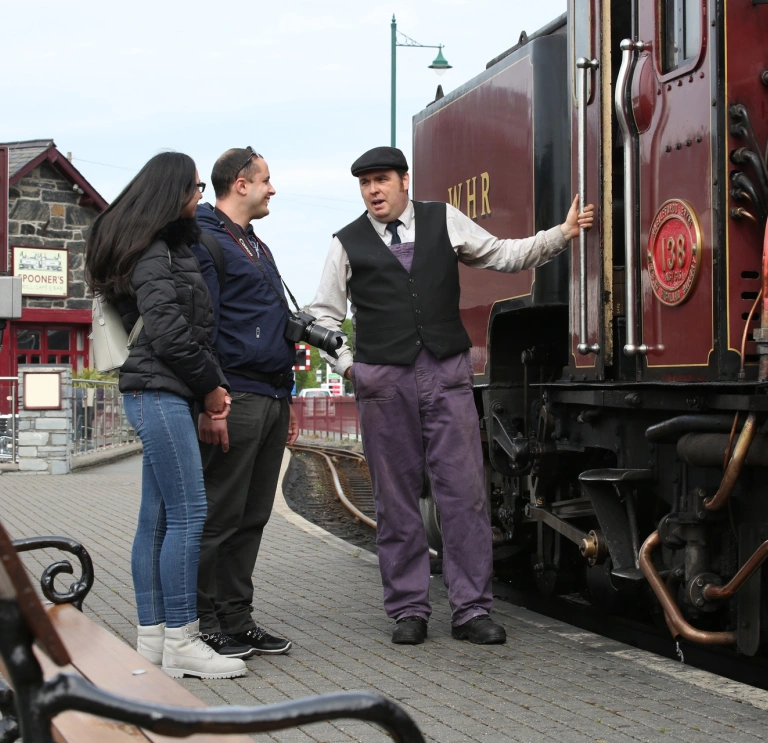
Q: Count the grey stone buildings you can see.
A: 1